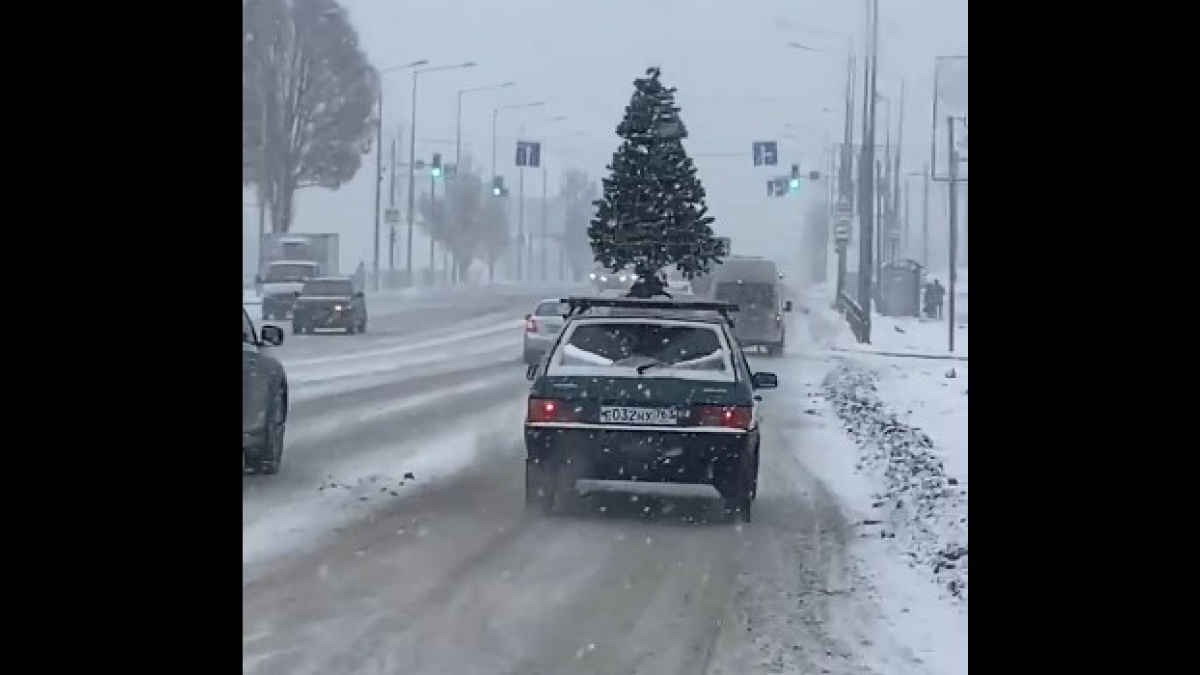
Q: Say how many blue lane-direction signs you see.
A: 3